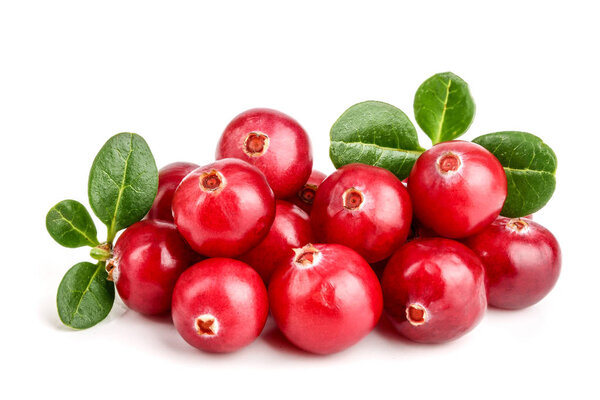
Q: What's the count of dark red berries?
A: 12